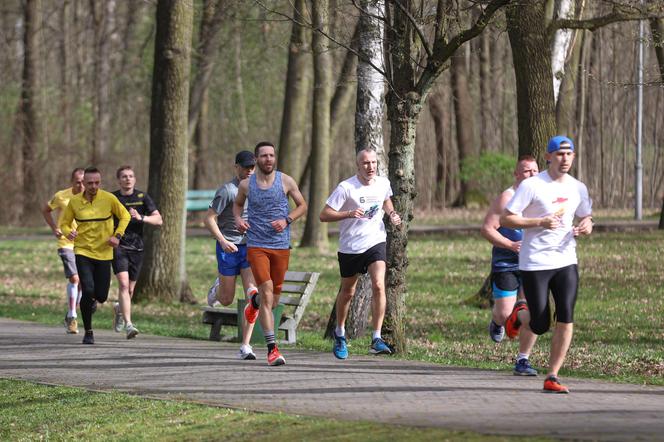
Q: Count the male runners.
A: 8